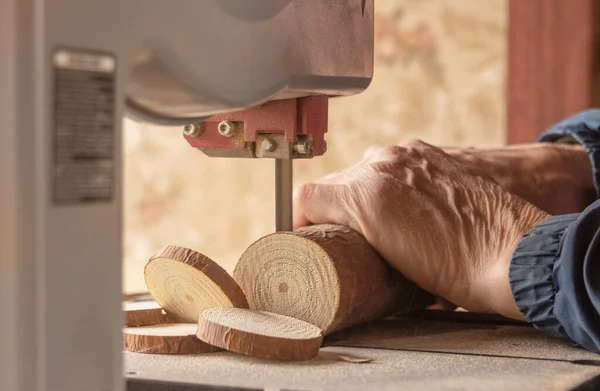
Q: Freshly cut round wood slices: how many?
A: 4